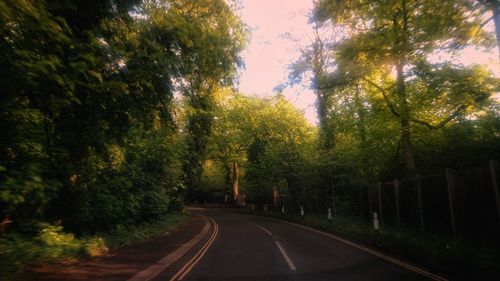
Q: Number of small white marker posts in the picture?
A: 5